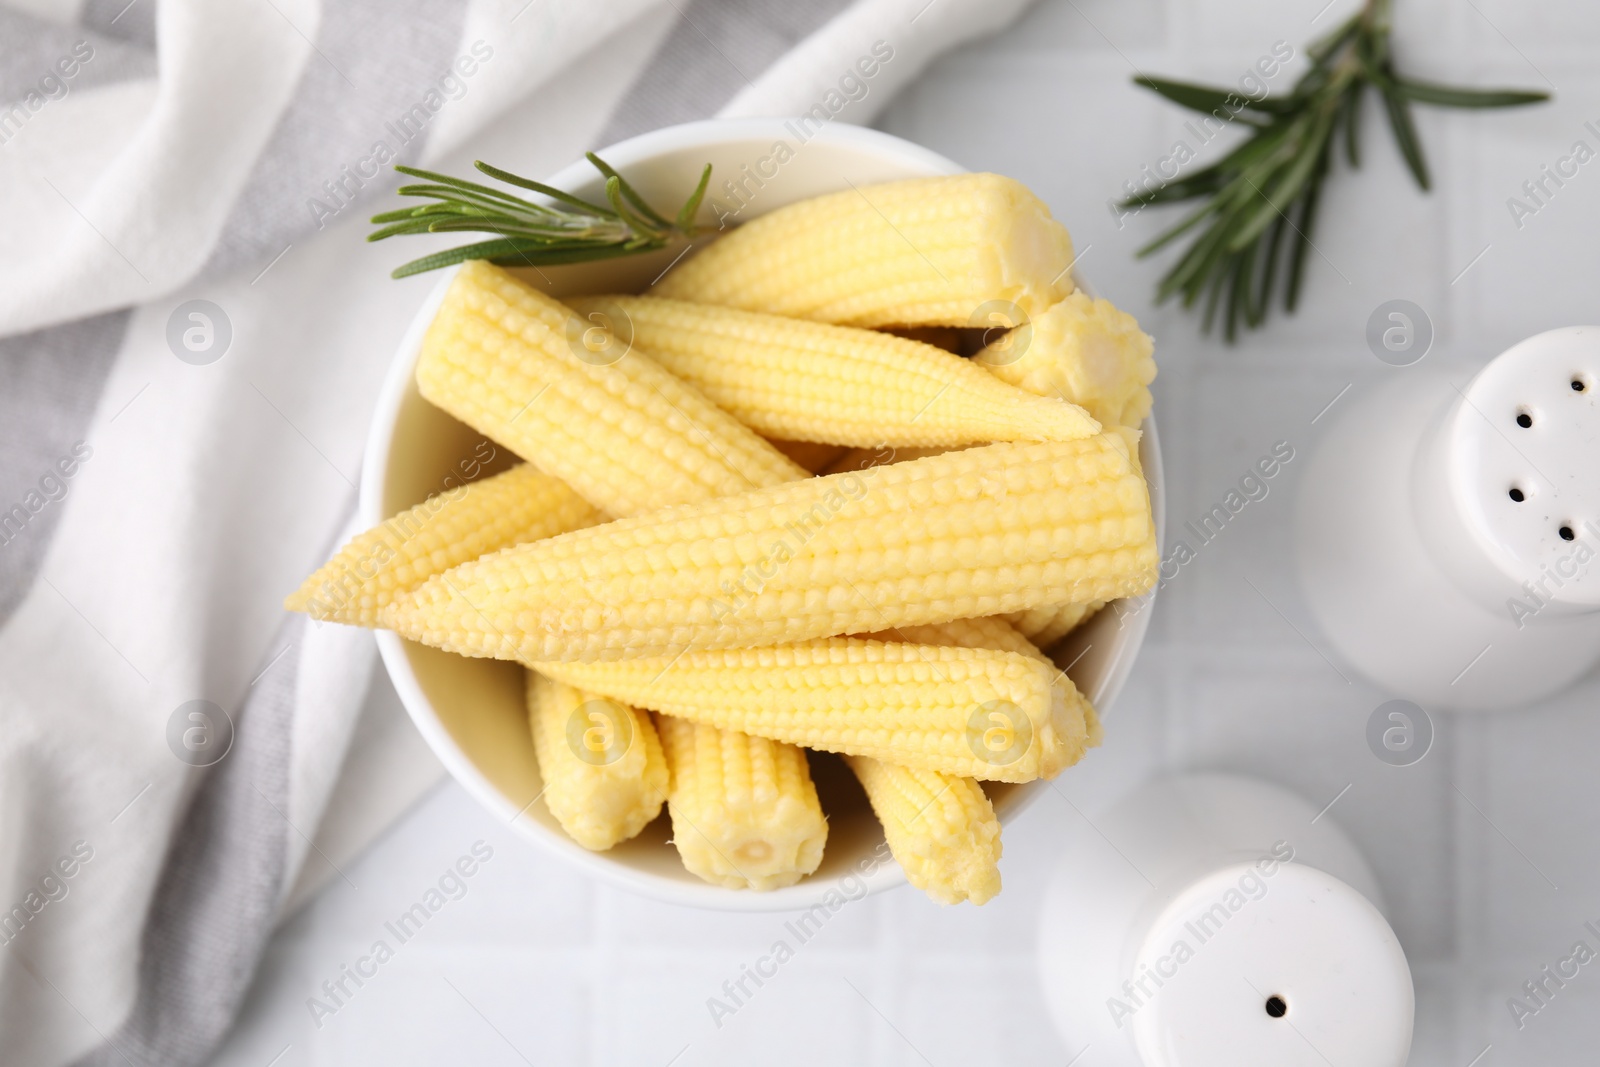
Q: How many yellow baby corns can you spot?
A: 12